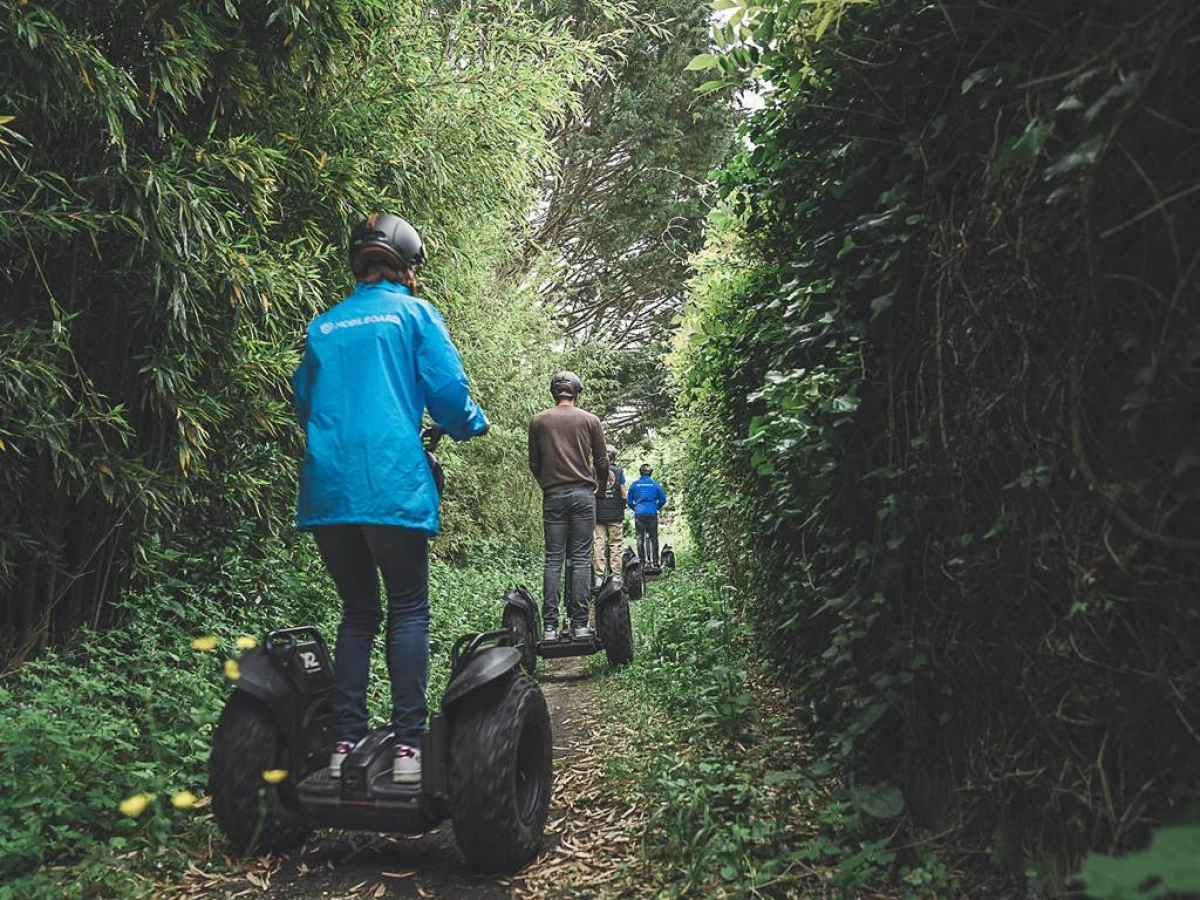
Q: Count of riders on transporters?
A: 4